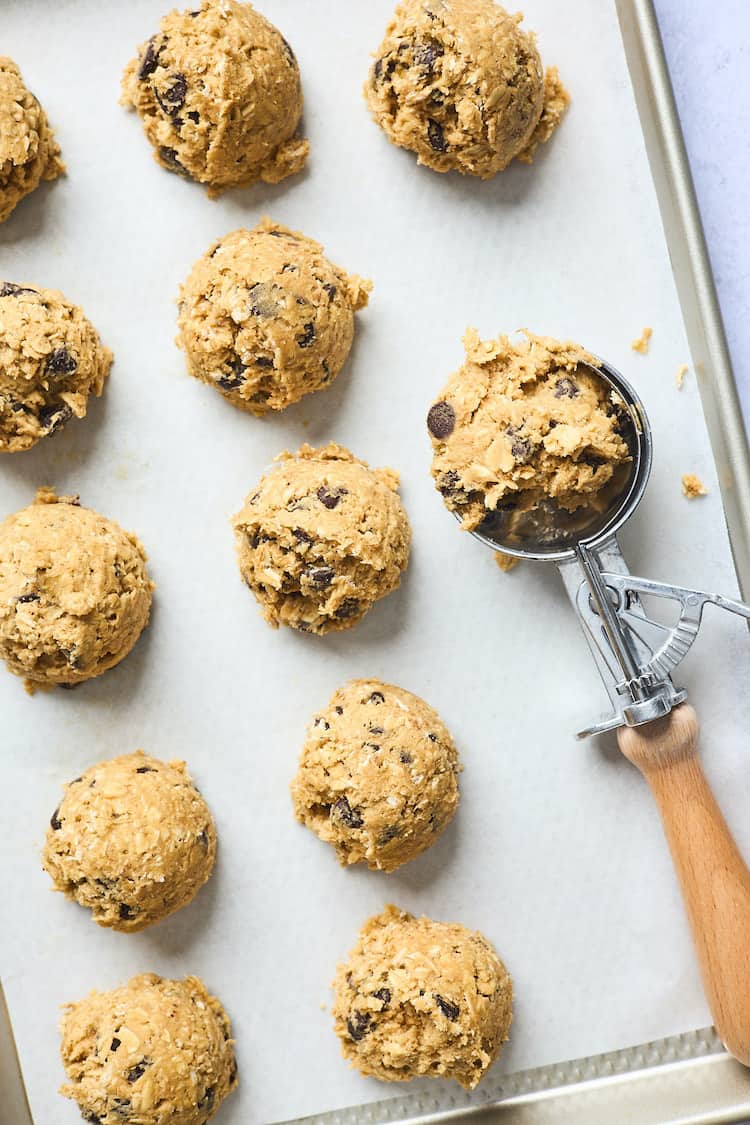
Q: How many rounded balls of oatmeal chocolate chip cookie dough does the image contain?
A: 11